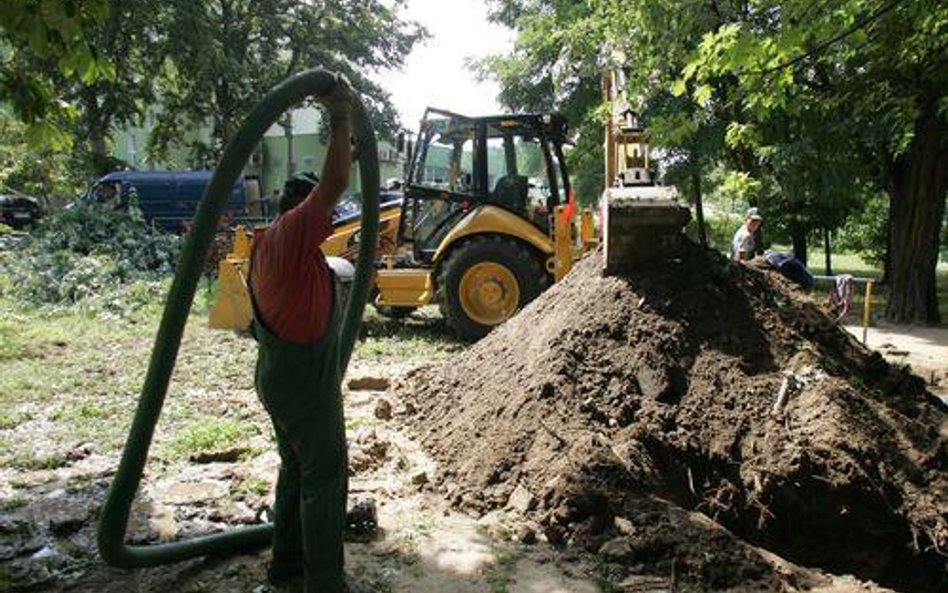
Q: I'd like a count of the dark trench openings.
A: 1